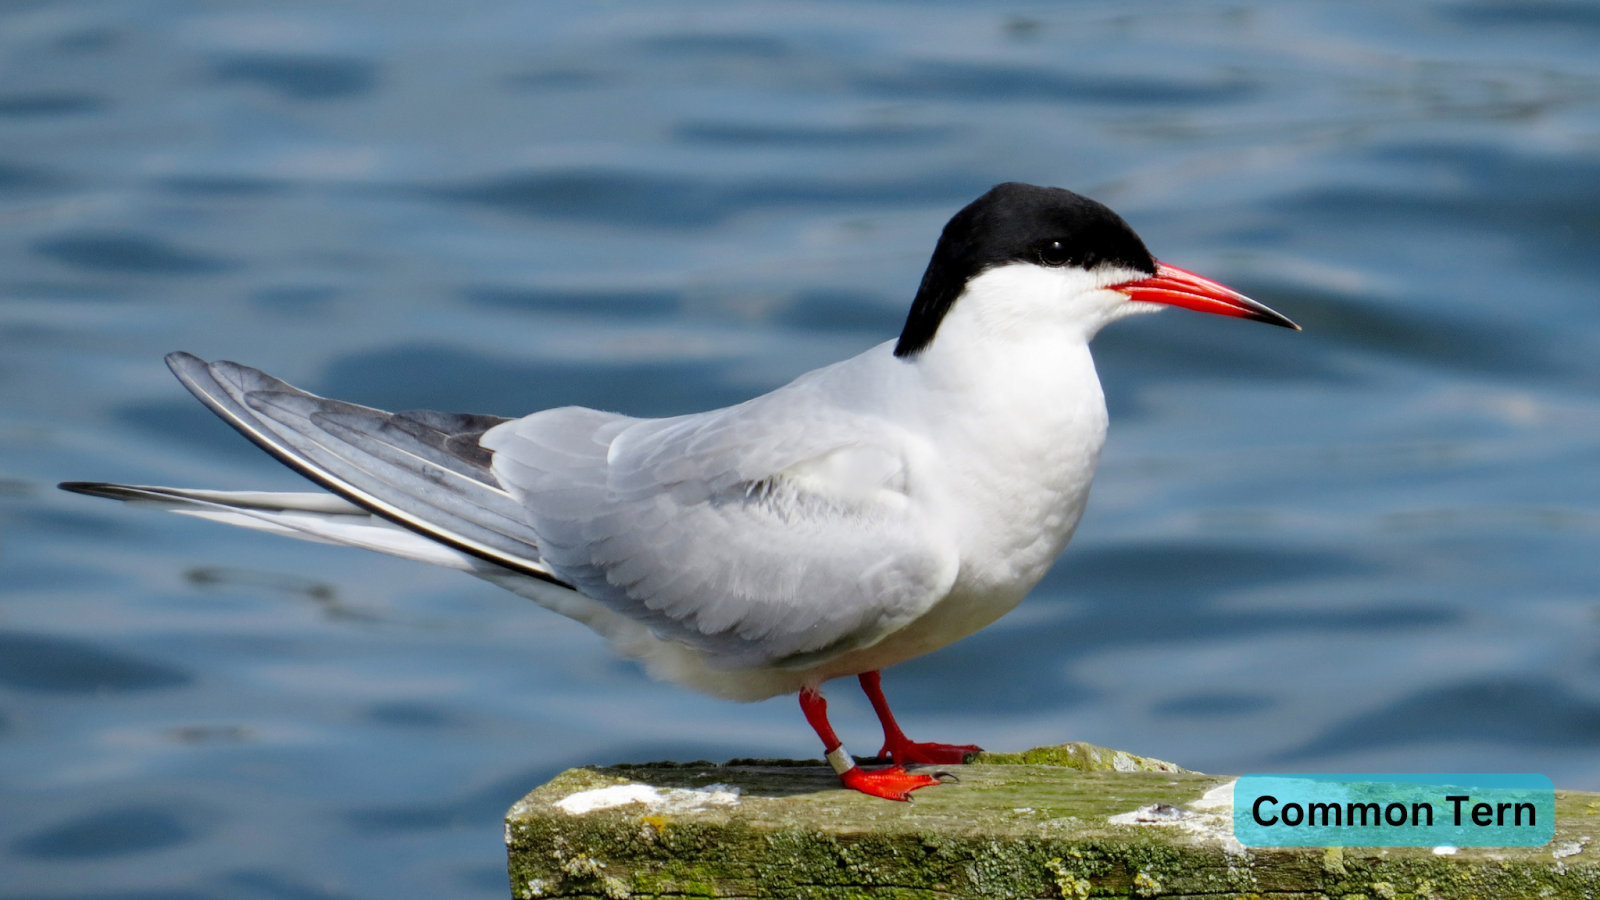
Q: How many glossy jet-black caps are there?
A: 1